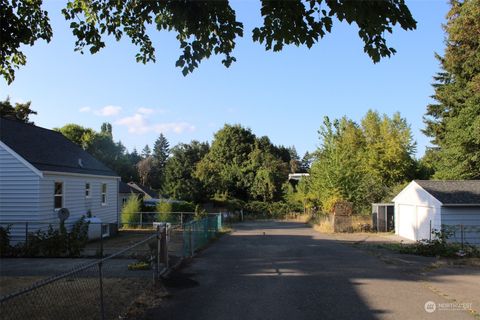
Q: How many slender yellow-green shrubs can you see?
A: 2